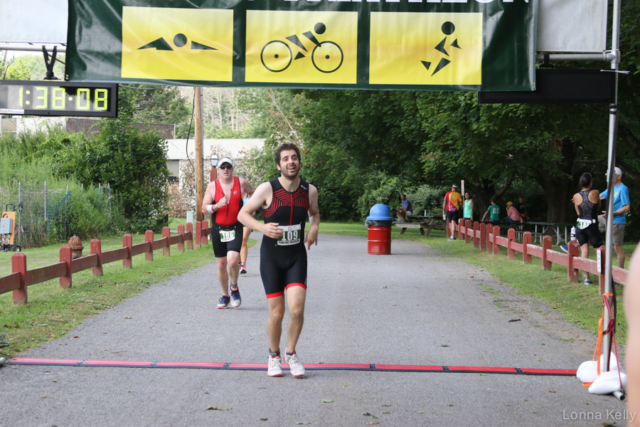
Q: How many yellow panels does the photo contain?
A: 3